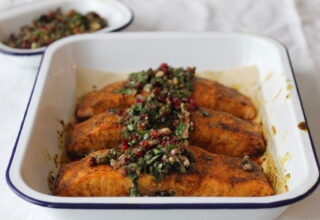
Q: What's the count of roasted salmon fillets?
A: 3